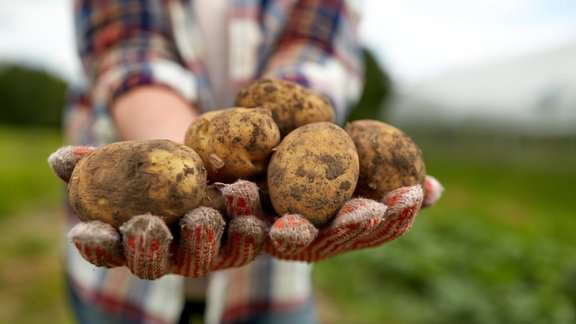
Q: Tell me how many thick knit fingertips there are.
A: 10